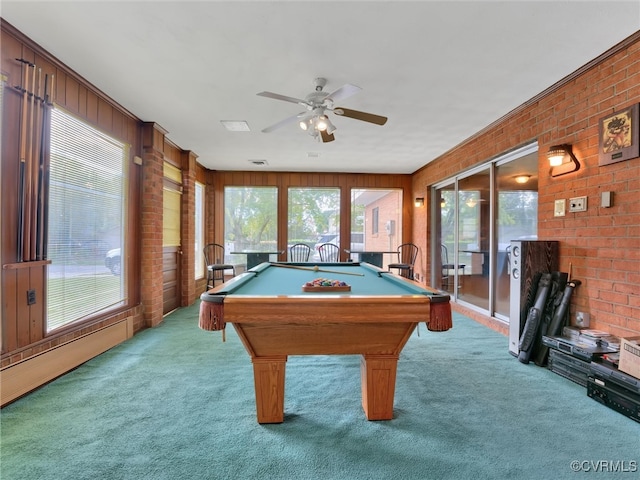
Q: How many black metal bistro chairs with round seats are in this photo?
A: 4